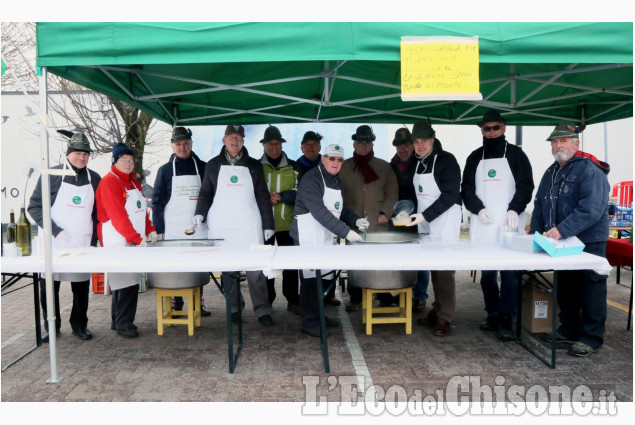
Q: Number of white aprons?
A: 7